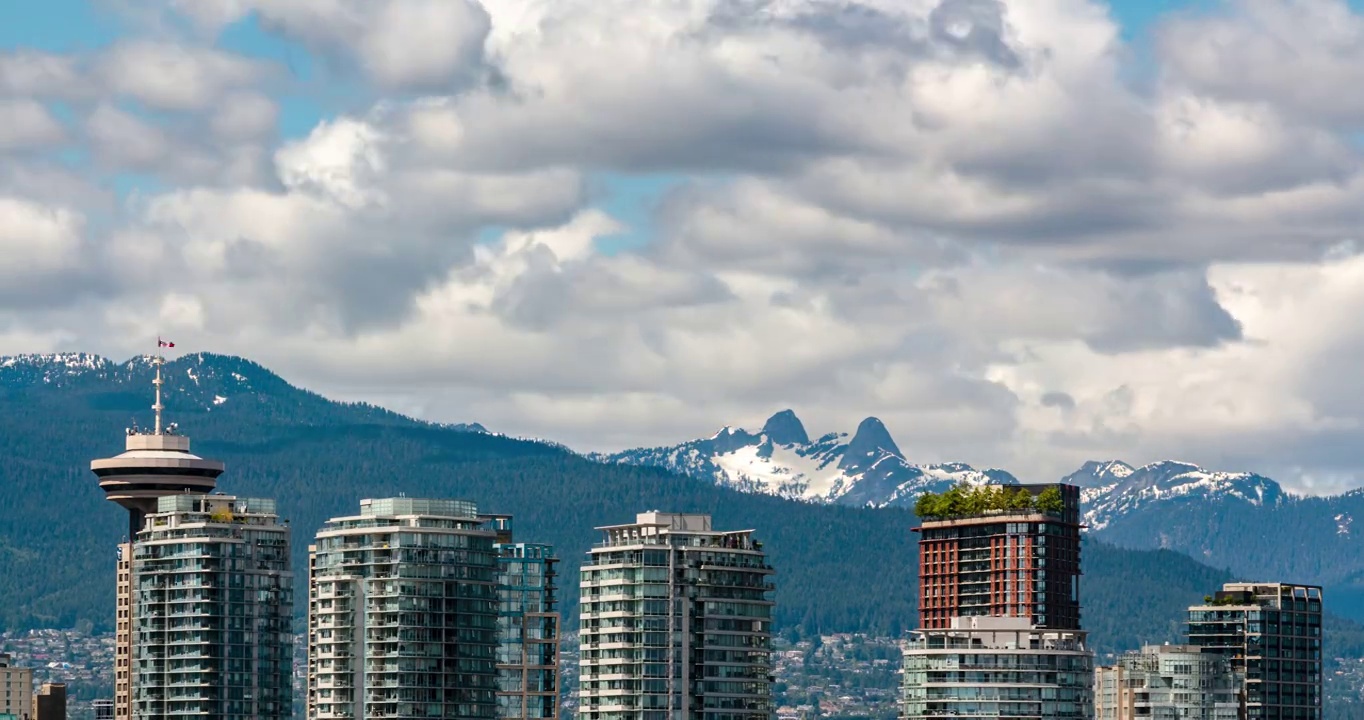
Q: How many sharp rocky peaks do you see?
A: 2